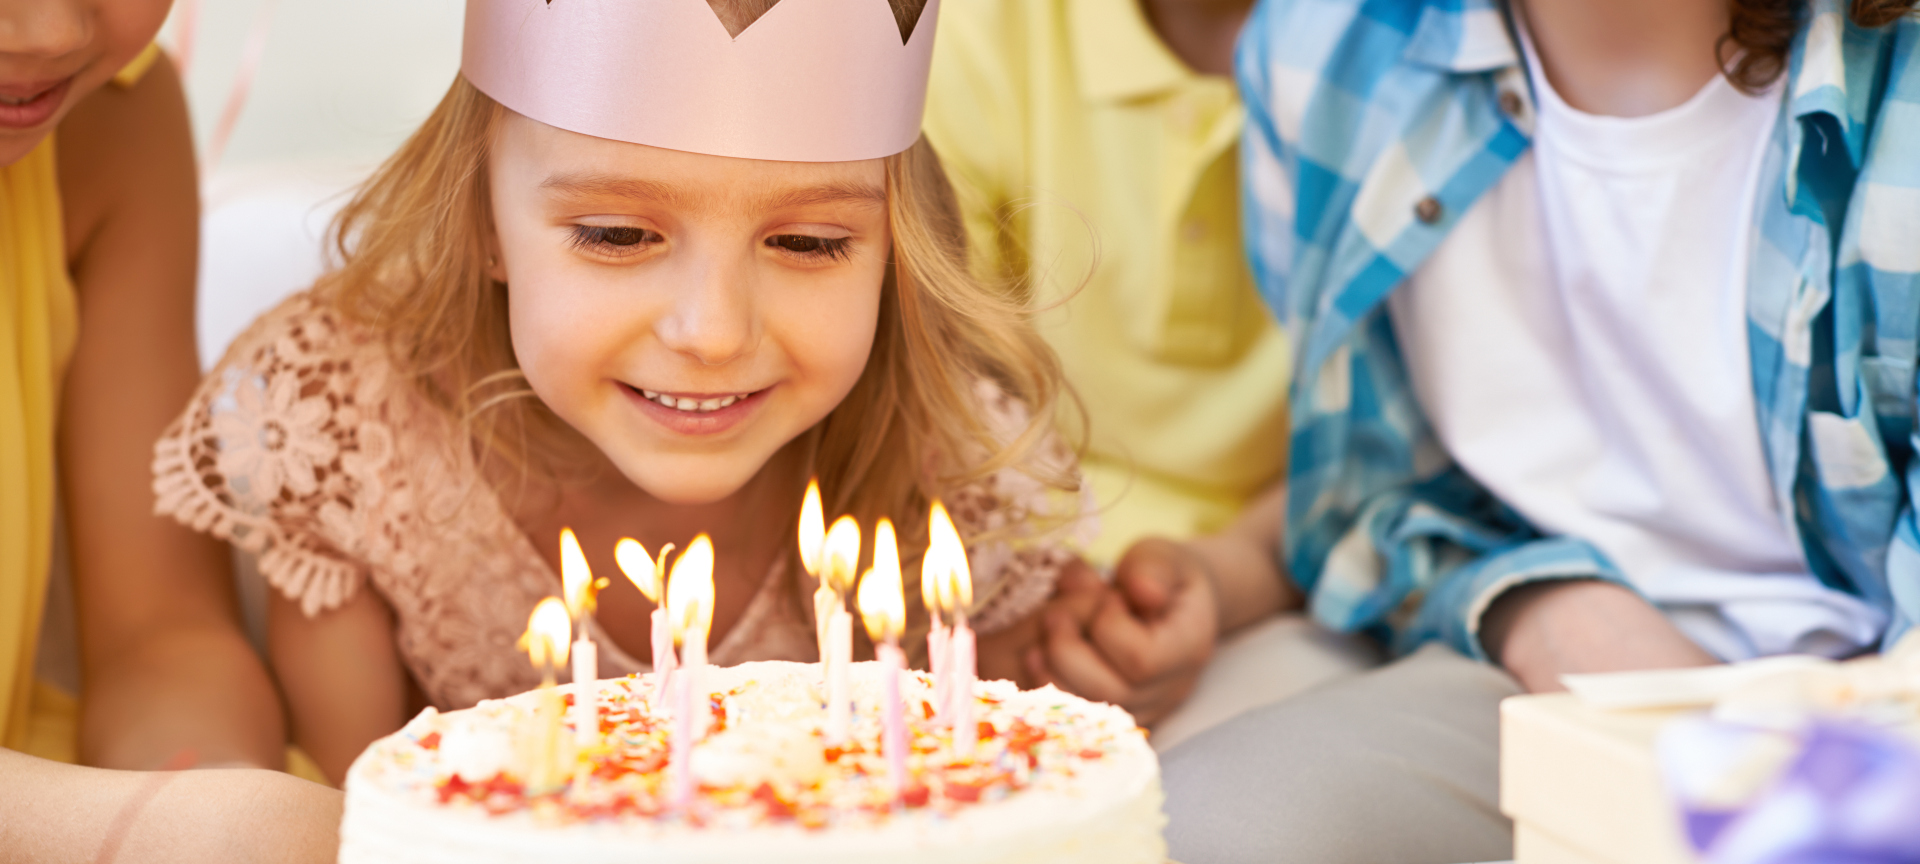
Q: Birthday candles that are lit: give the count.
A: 10